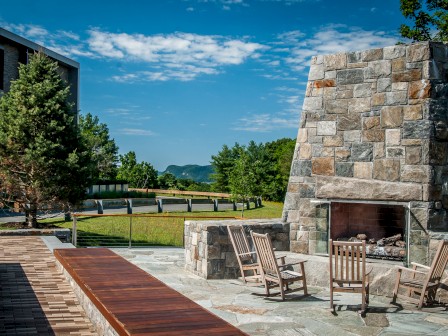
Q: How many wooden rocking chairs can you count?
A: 4